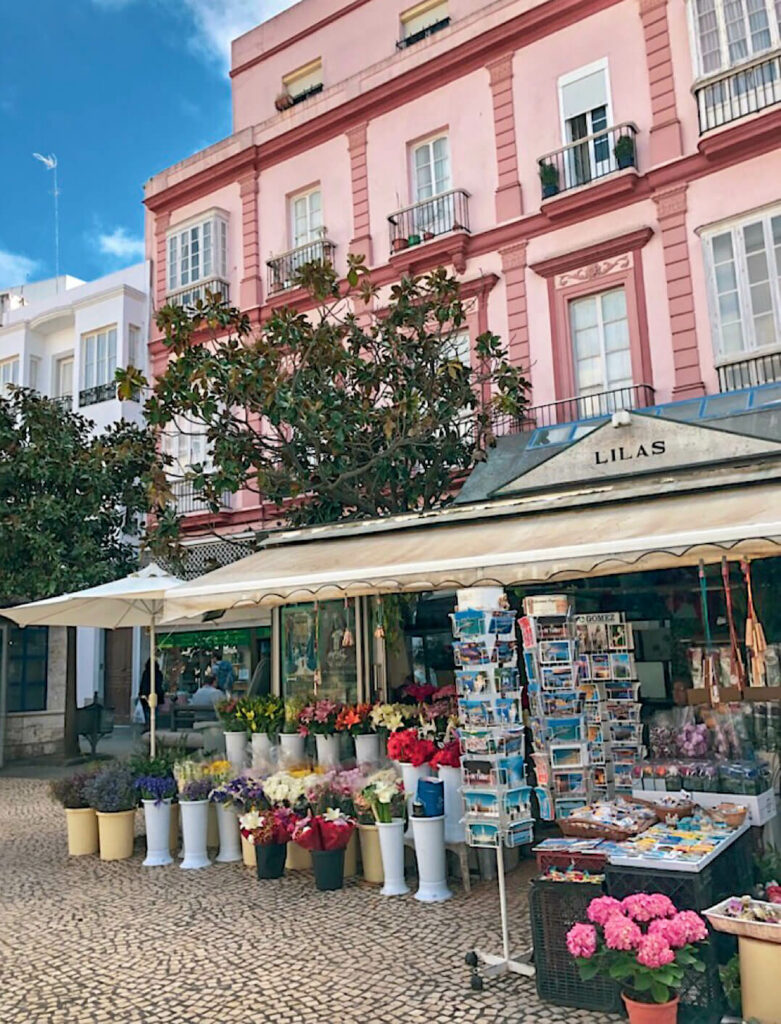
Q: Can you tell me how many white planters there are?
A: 12